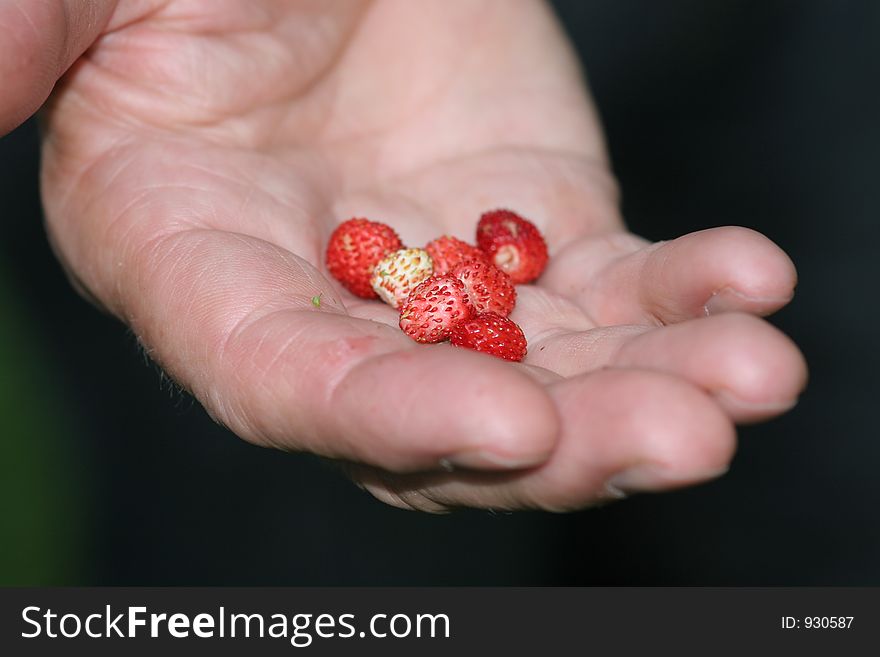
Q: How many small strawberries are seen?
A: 7